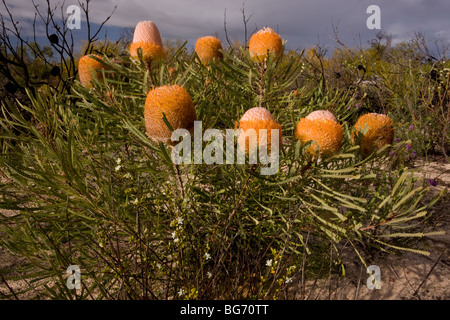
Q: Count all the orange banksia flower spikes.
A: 8